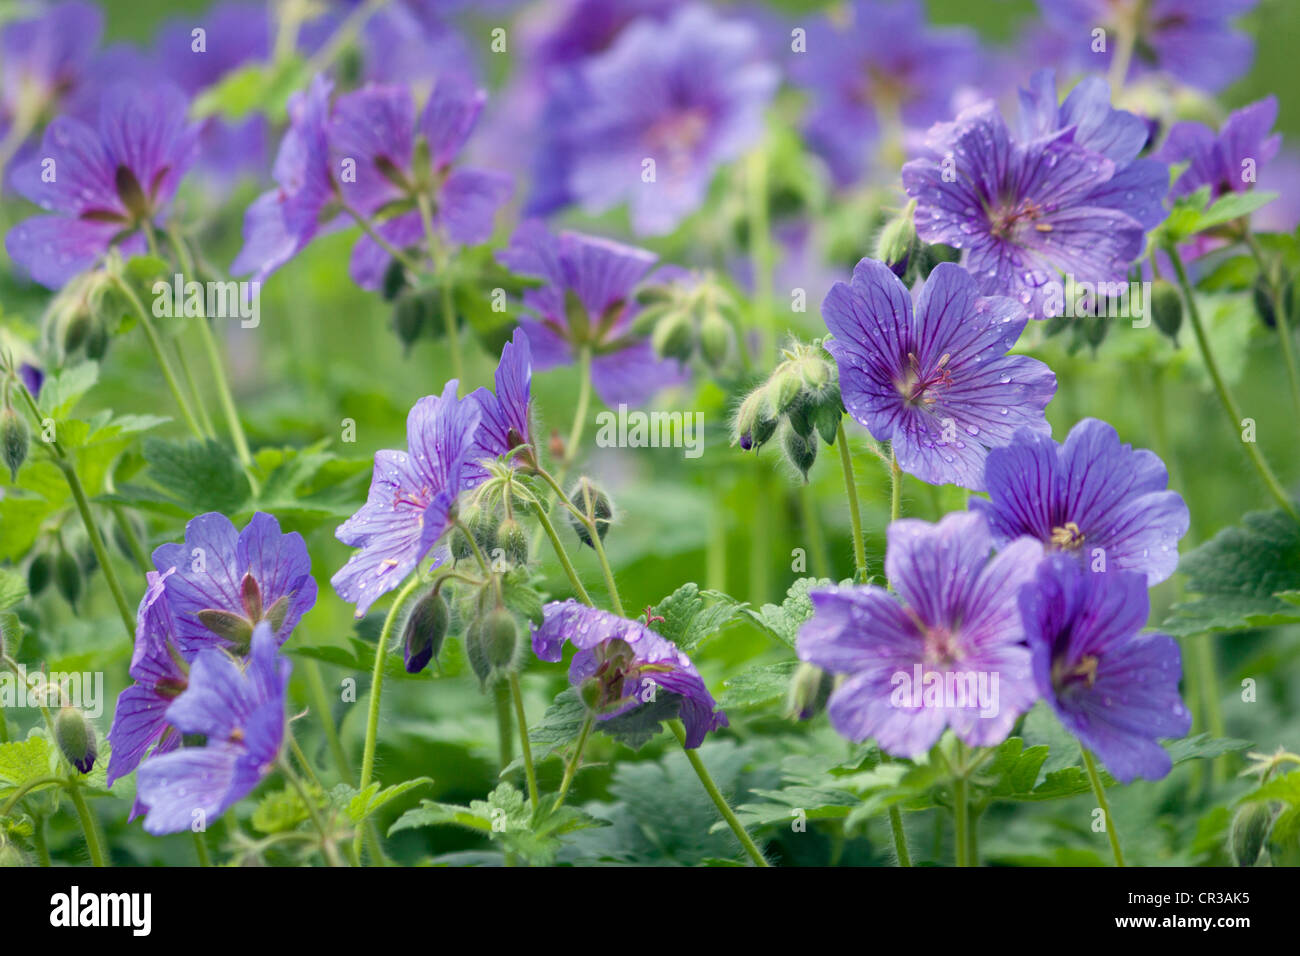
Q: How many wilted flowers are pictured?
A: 1